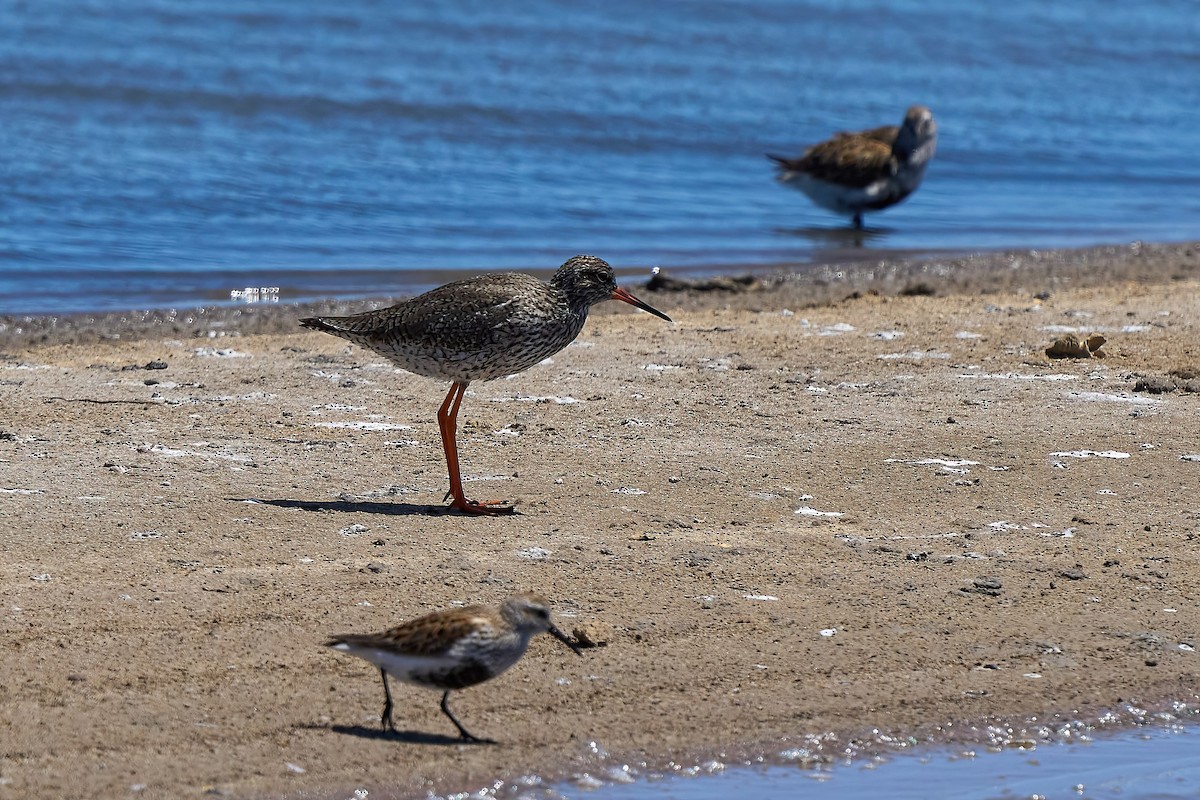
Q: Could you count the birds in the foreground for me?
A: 2